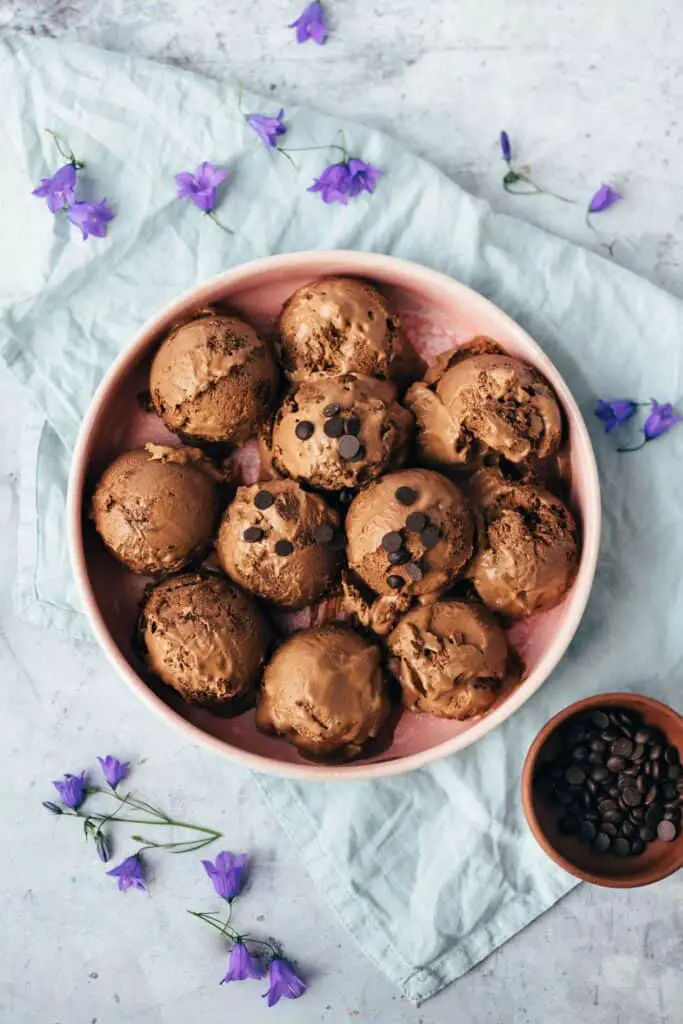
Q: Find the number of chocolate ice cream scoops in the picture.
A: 11